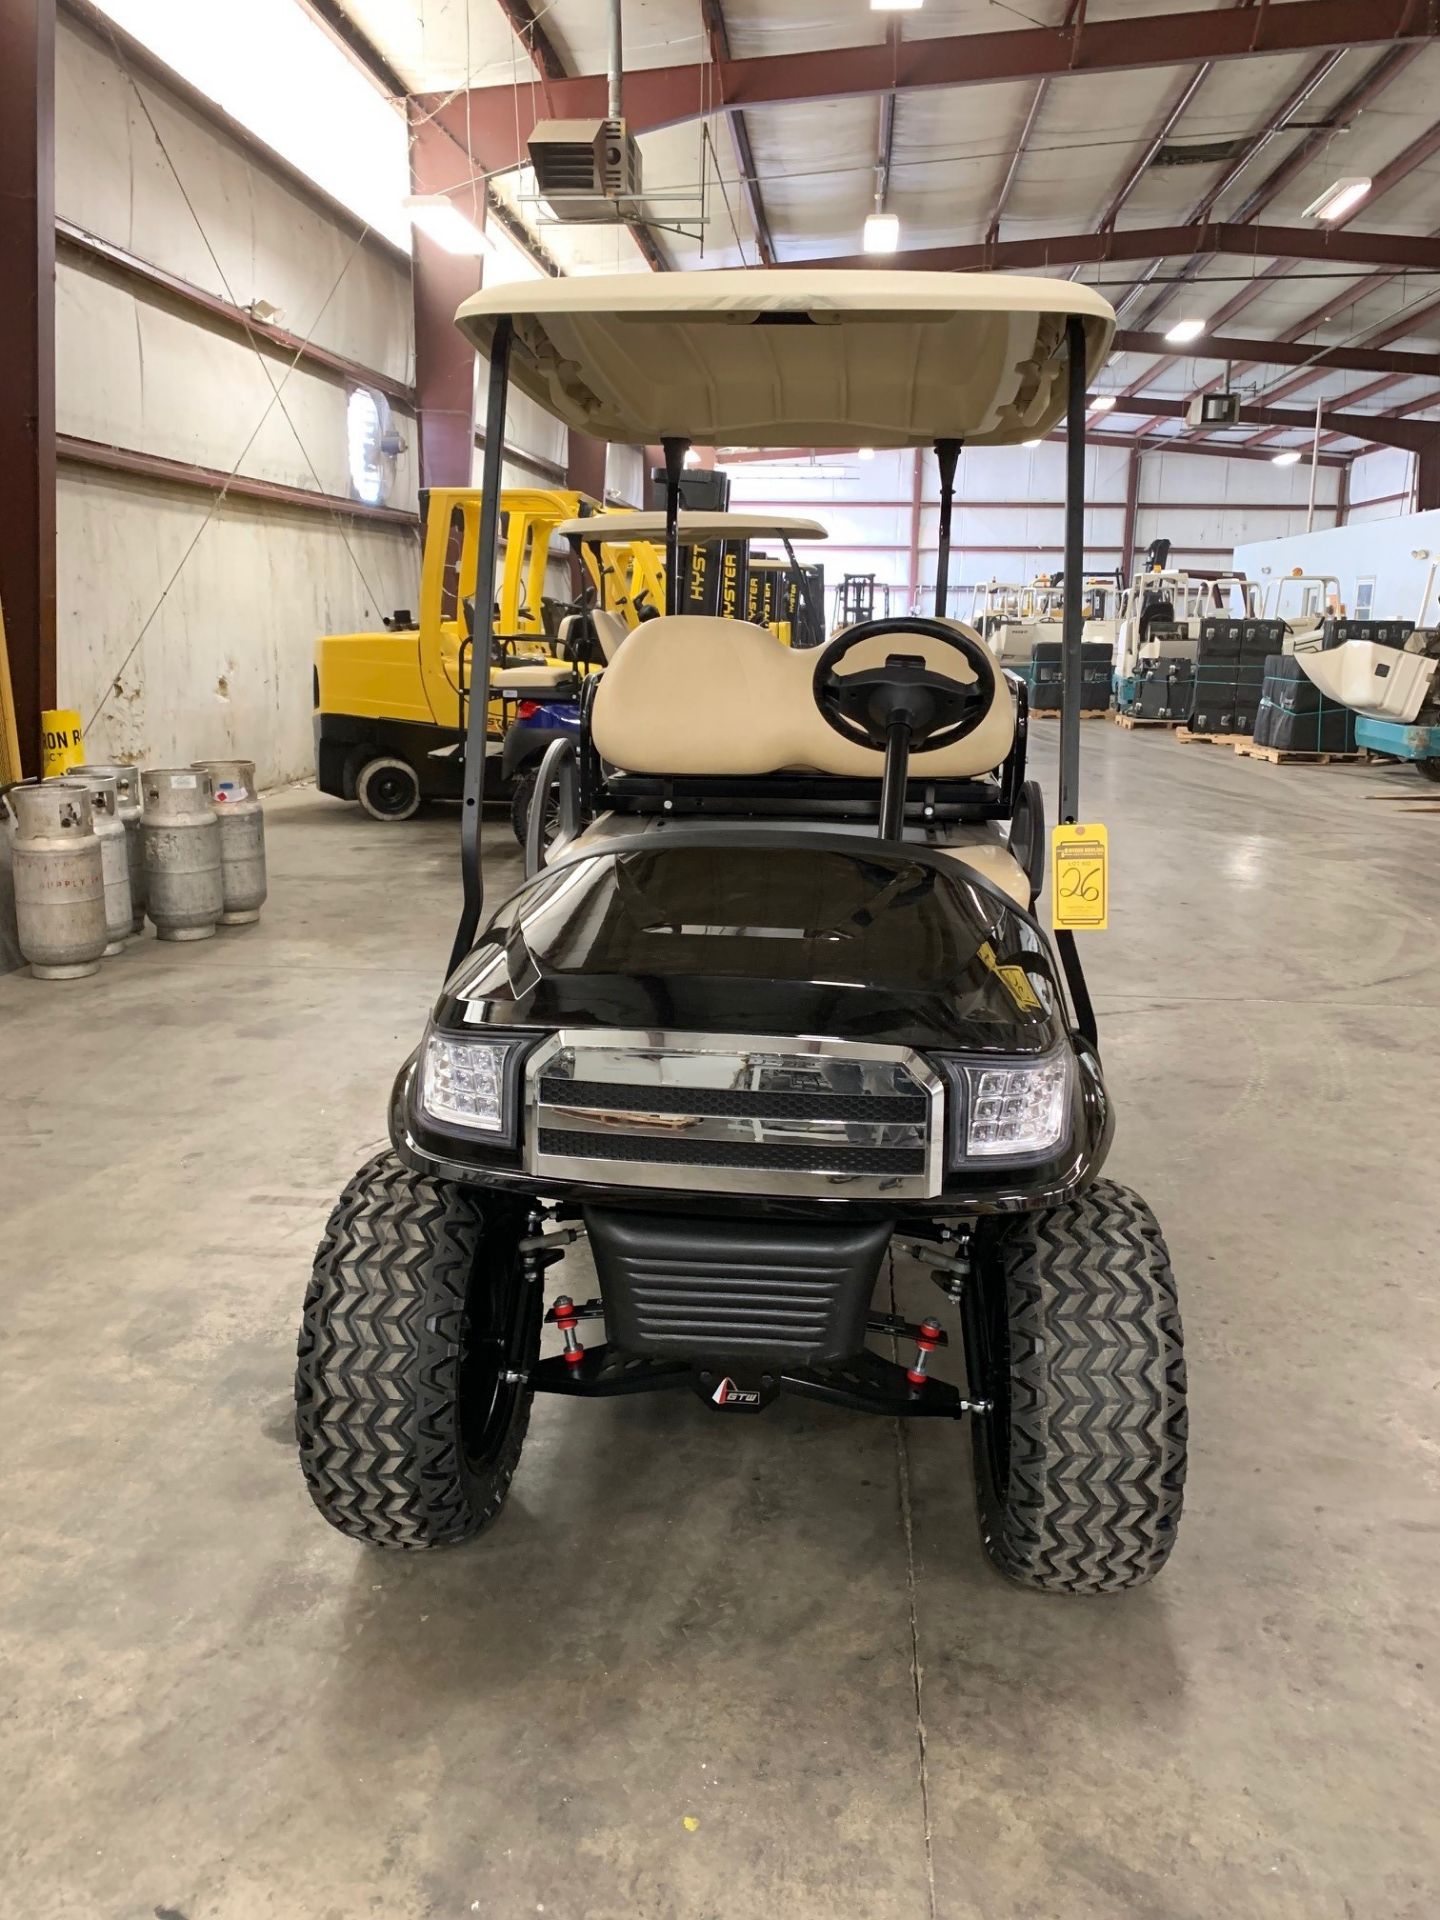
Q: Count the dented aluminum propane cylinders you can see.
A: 5